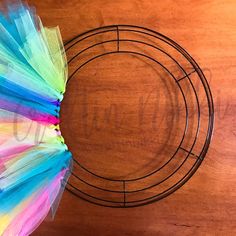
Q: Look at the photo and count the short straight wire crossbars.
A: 4